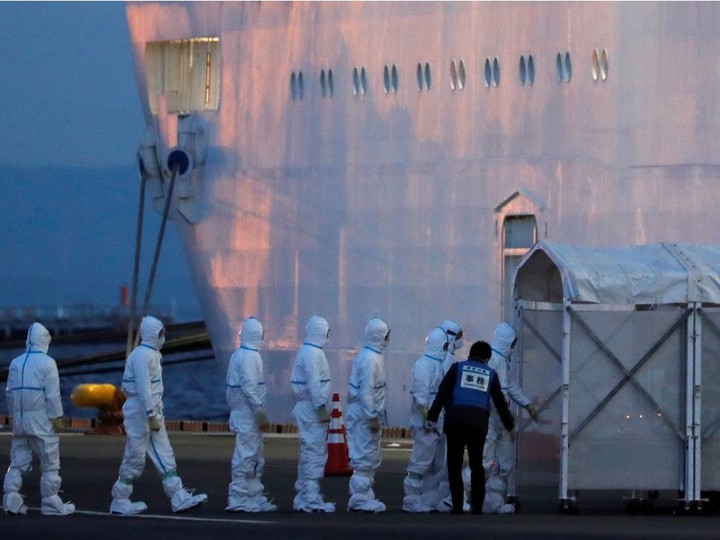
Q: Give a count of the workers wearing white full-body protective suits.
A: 8